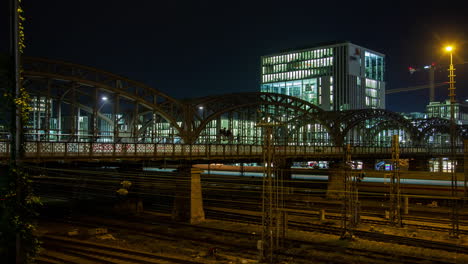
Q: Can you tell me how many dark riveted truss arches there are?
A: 4